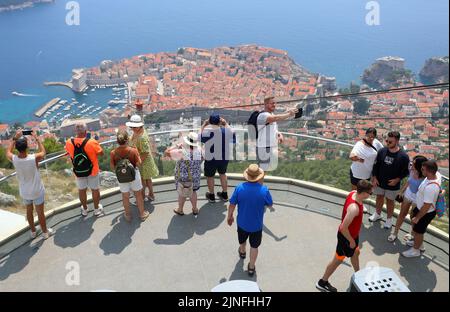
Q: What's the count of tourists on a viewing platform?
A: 13